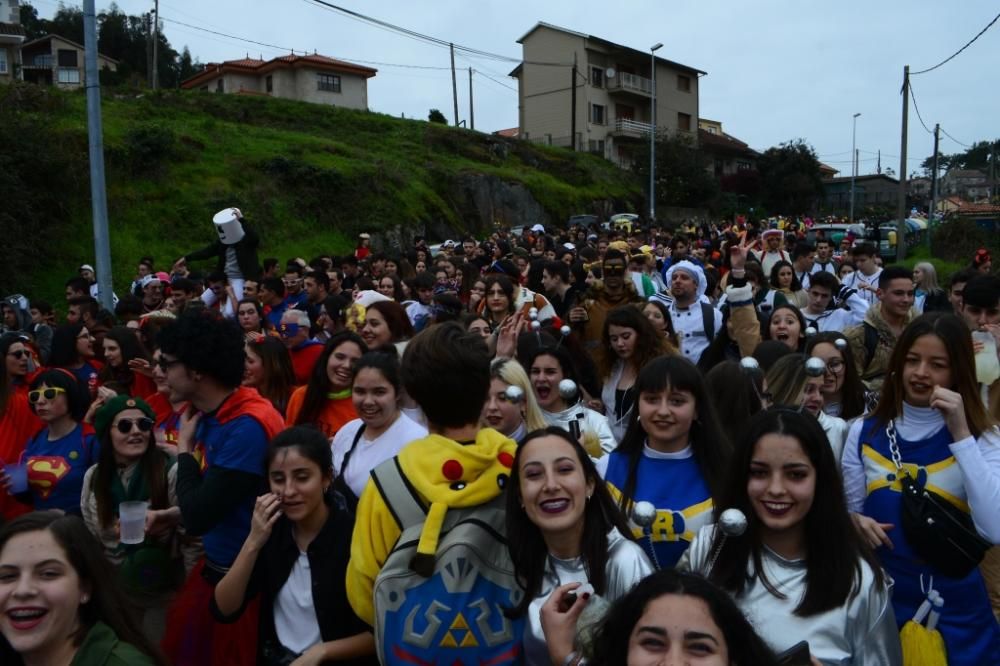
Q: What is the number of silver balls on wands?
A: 12